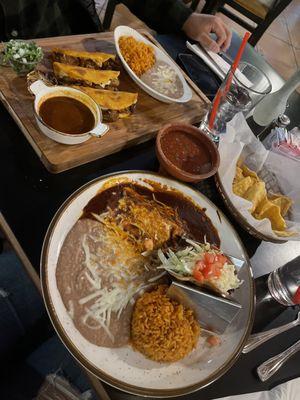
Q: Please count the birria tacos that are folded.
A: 3